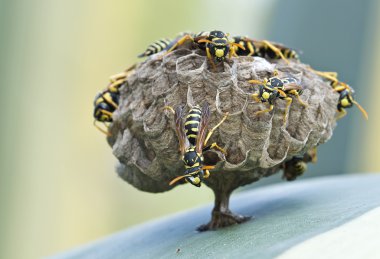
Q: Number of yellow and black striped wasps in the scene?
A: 8